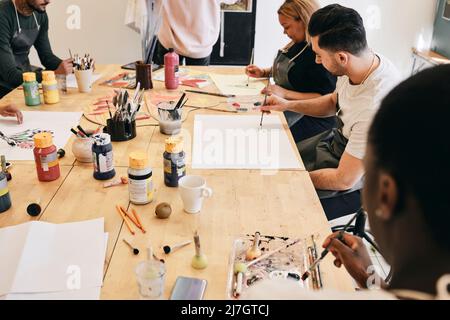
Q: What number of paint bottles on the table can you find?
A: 8